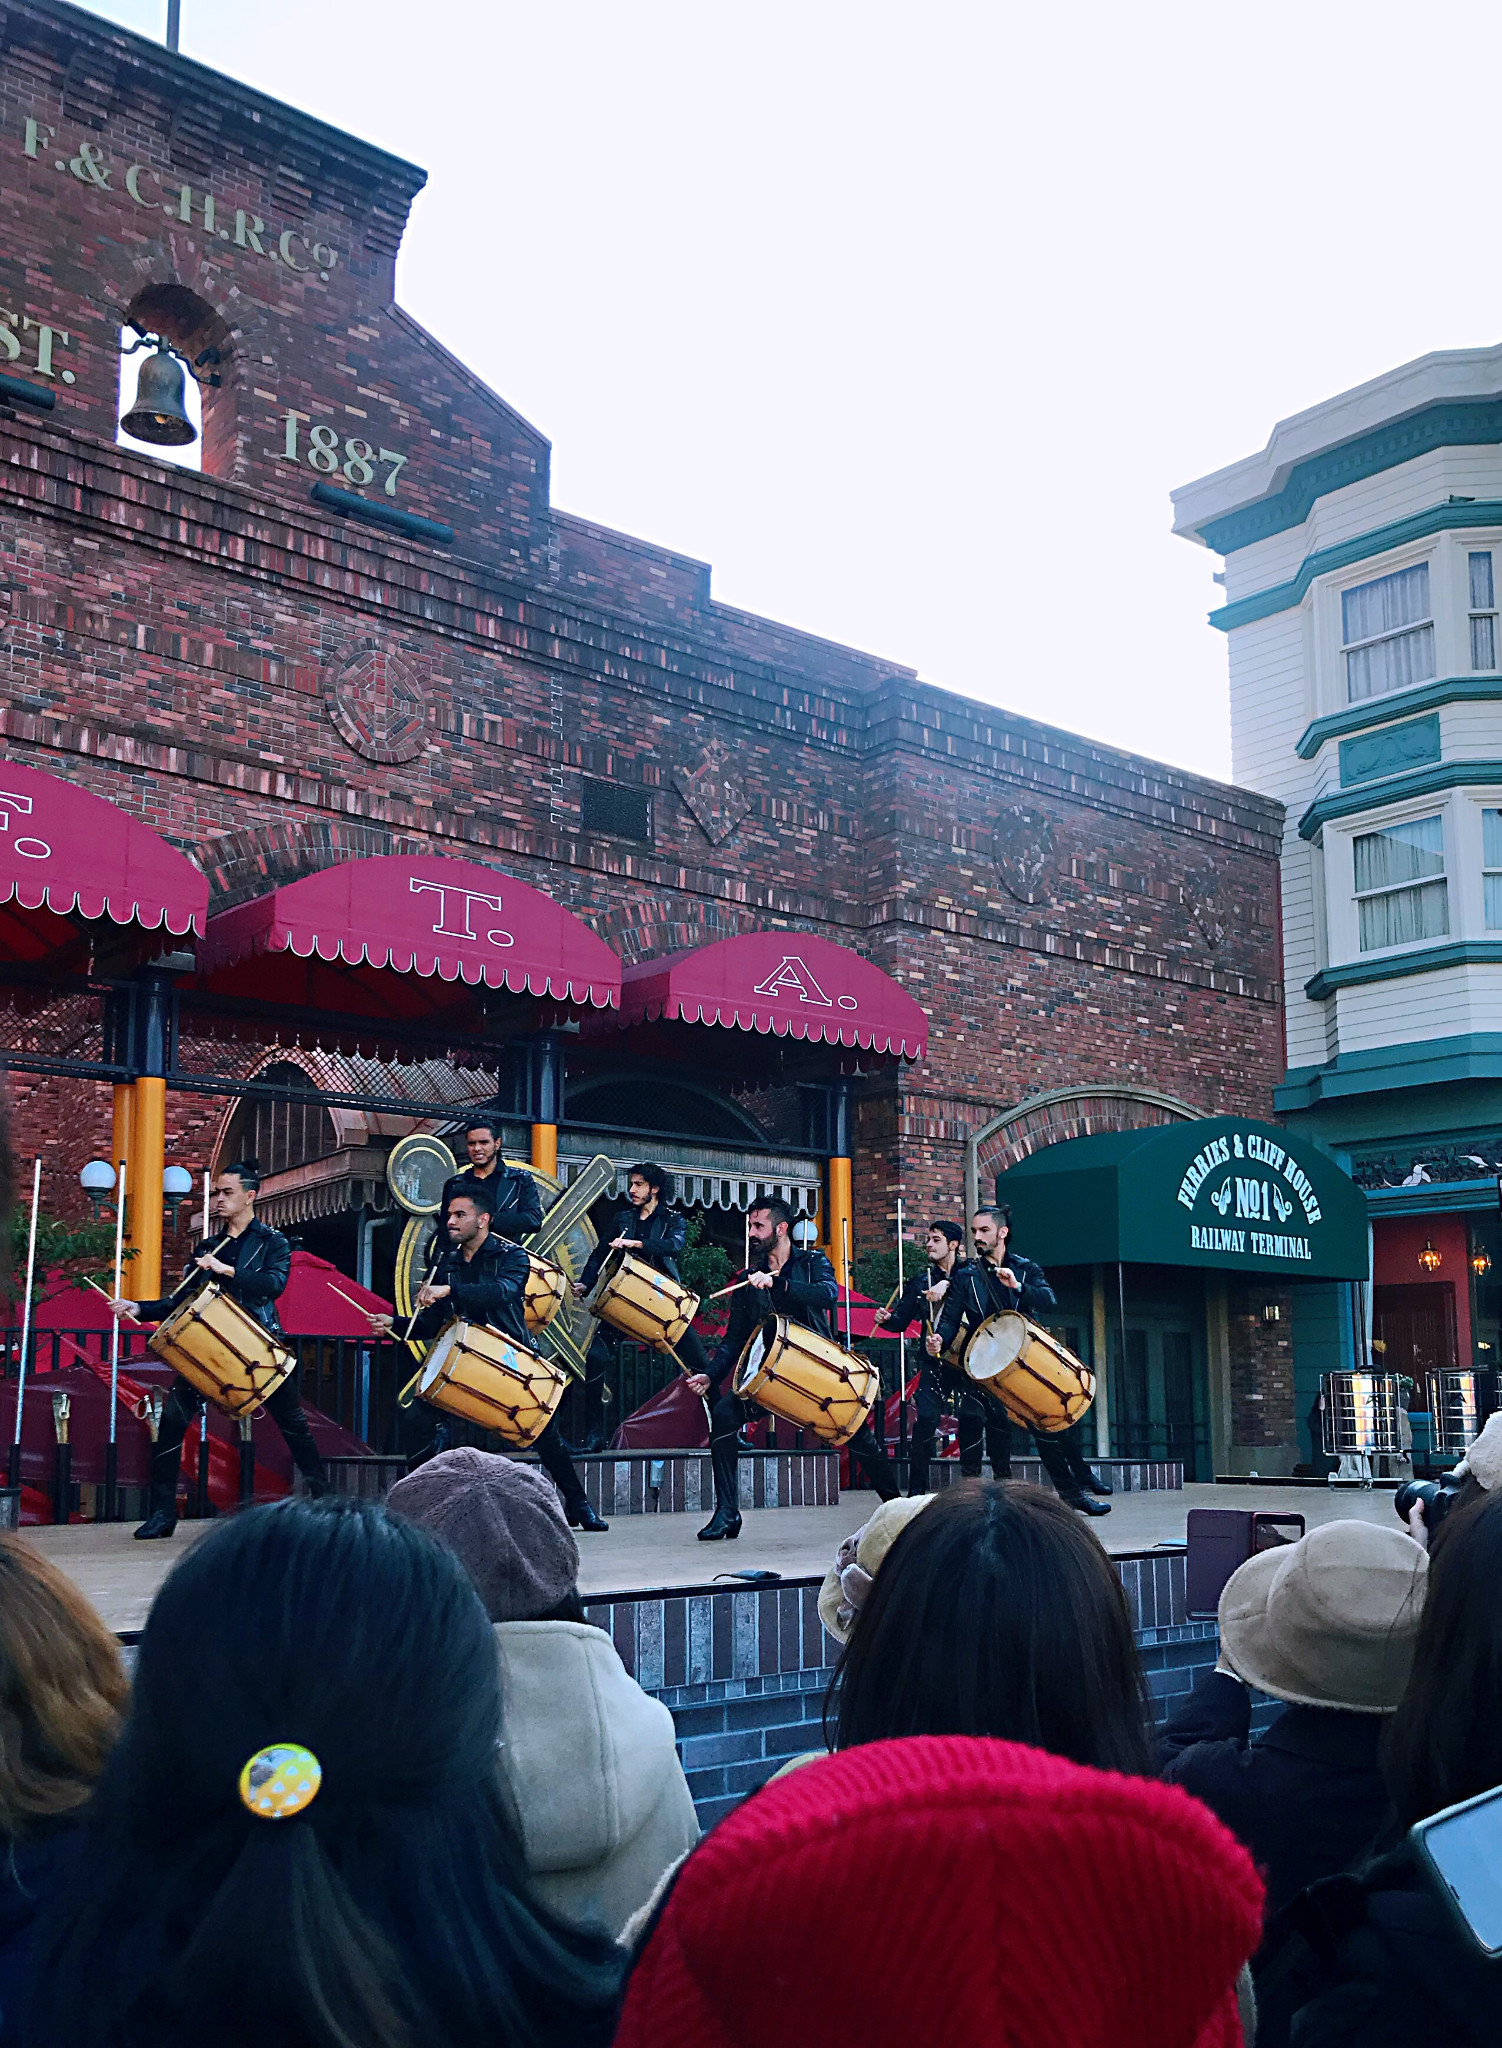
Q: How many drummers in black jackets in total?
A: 7